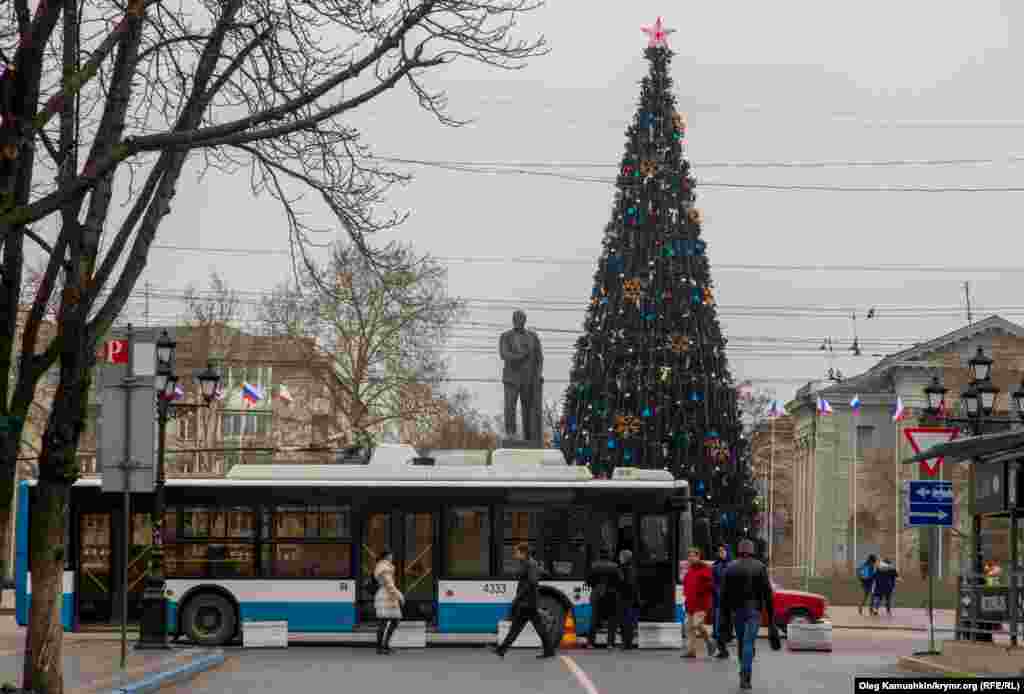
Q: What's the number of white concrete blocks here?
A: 5